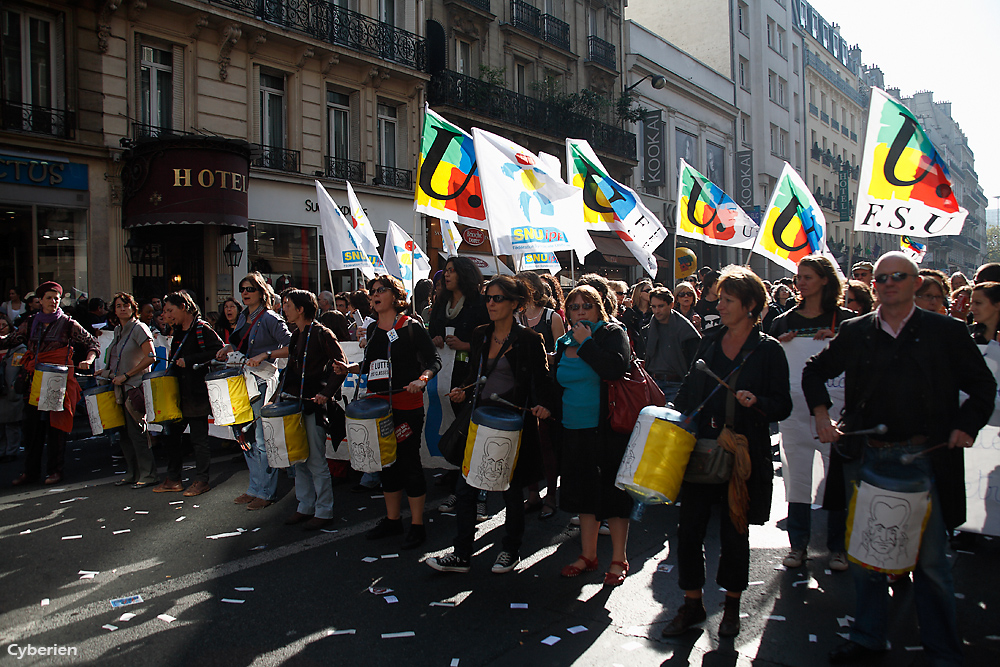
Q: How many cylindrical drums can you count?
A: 9